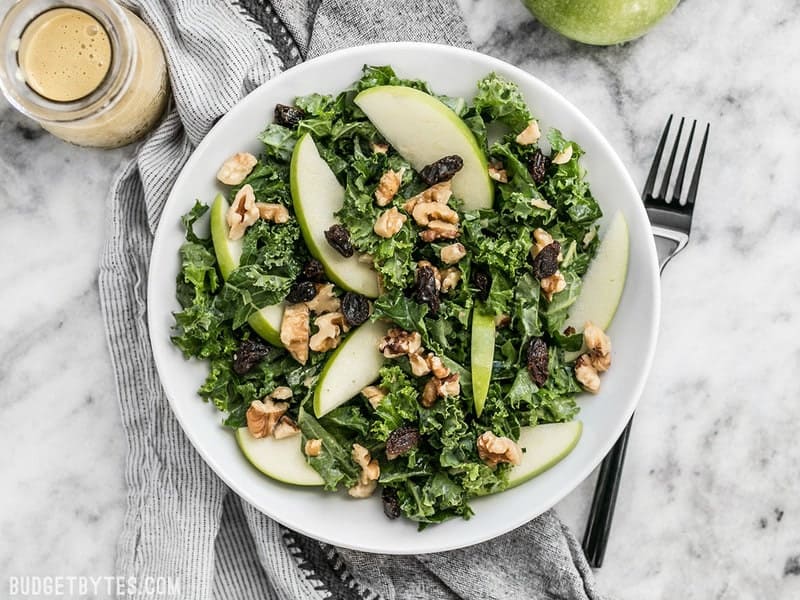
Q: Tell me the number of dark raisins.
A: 14